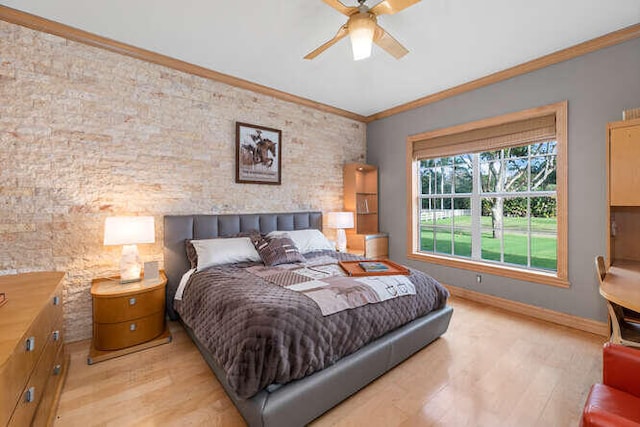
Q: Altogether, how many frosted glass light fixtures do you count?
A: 1